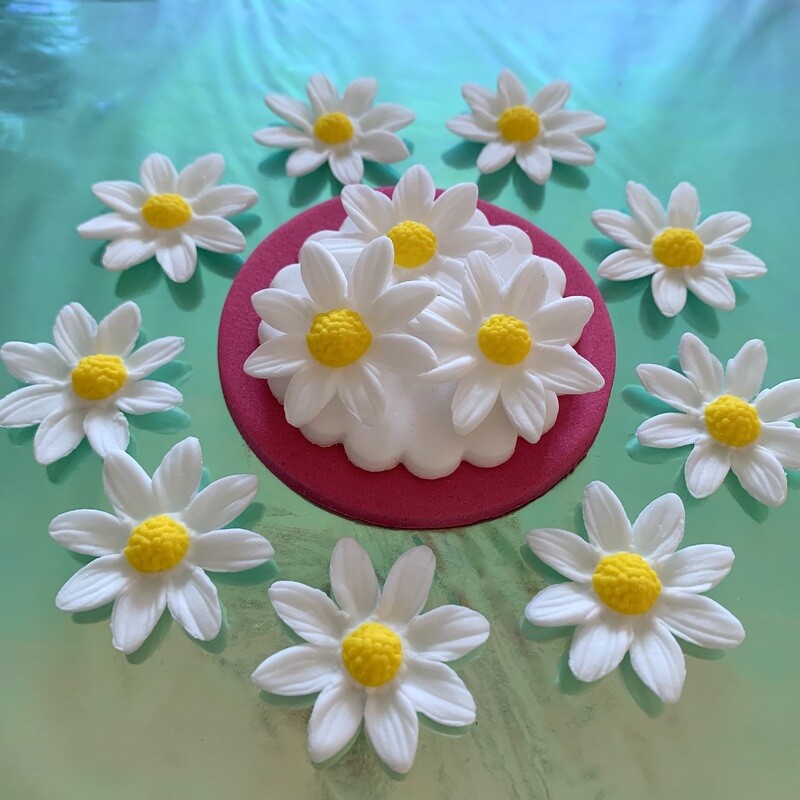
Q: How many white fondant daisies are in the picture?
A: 12